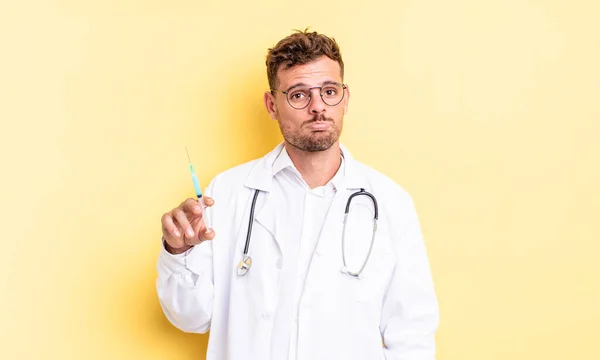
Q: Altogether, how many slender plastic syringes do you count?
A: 1